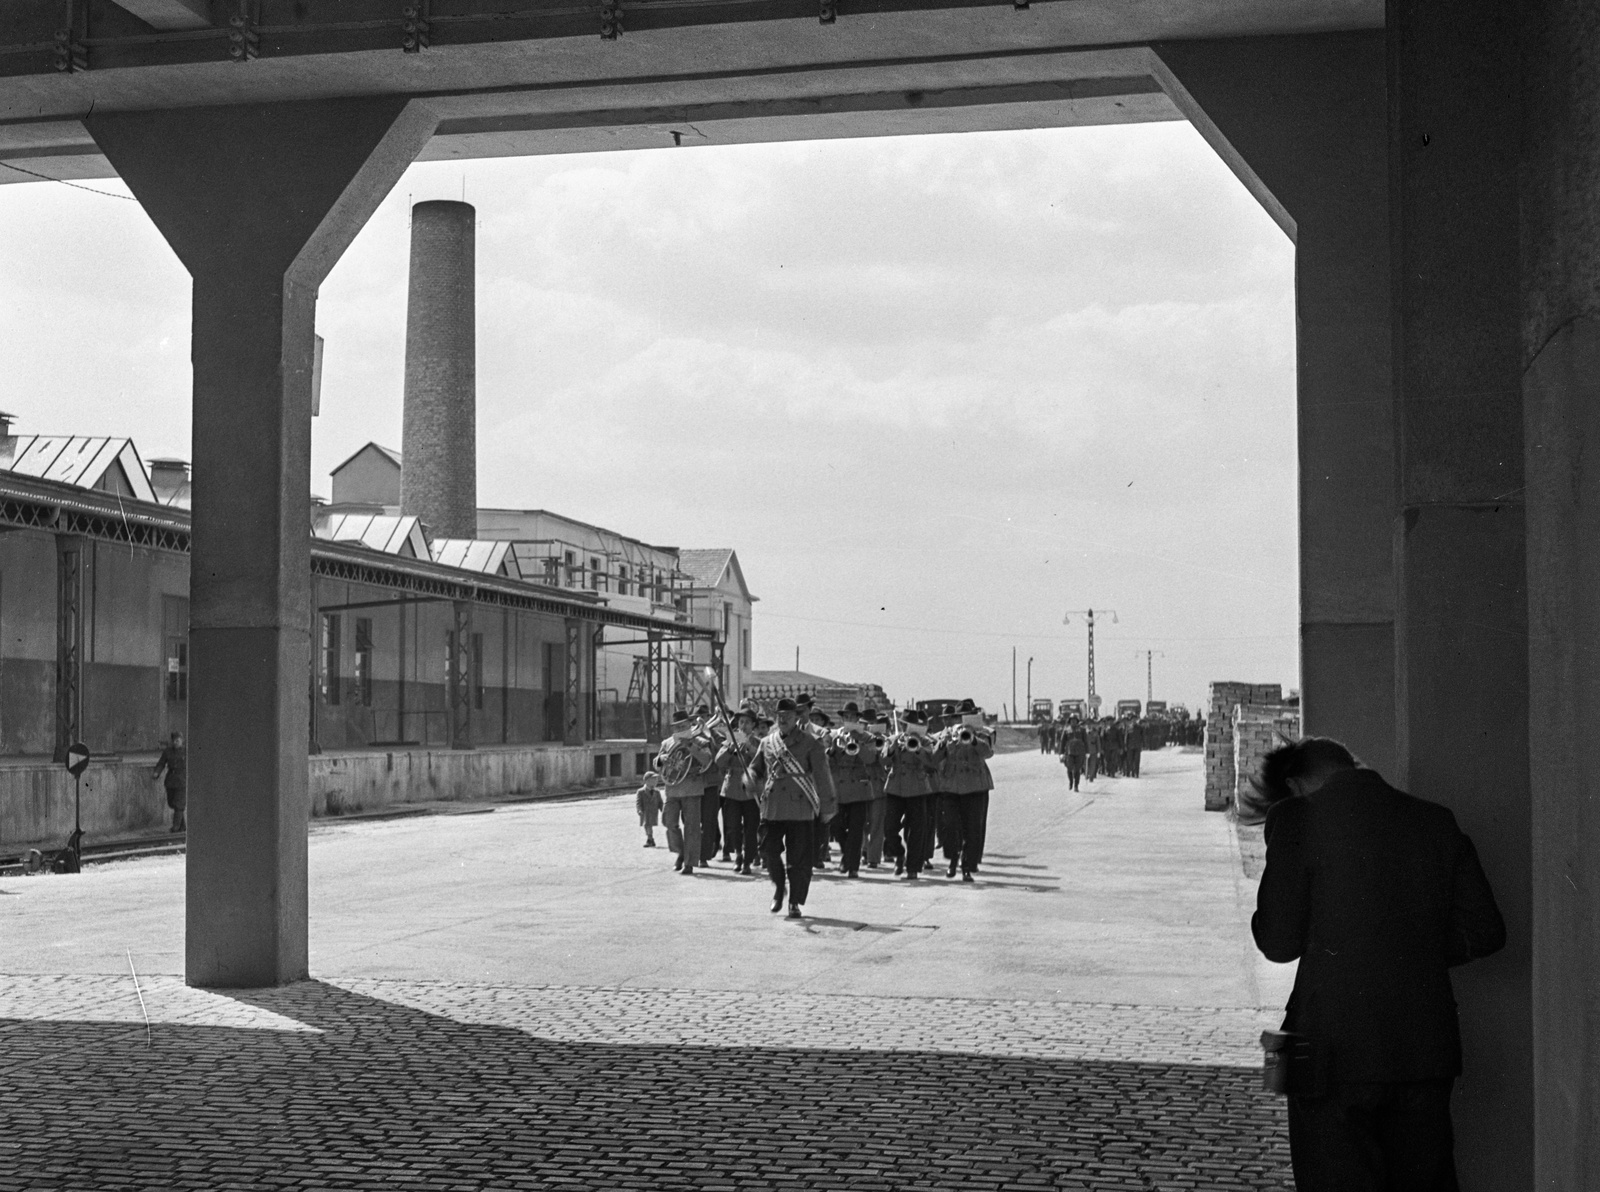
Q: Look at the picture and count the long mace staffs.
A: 1